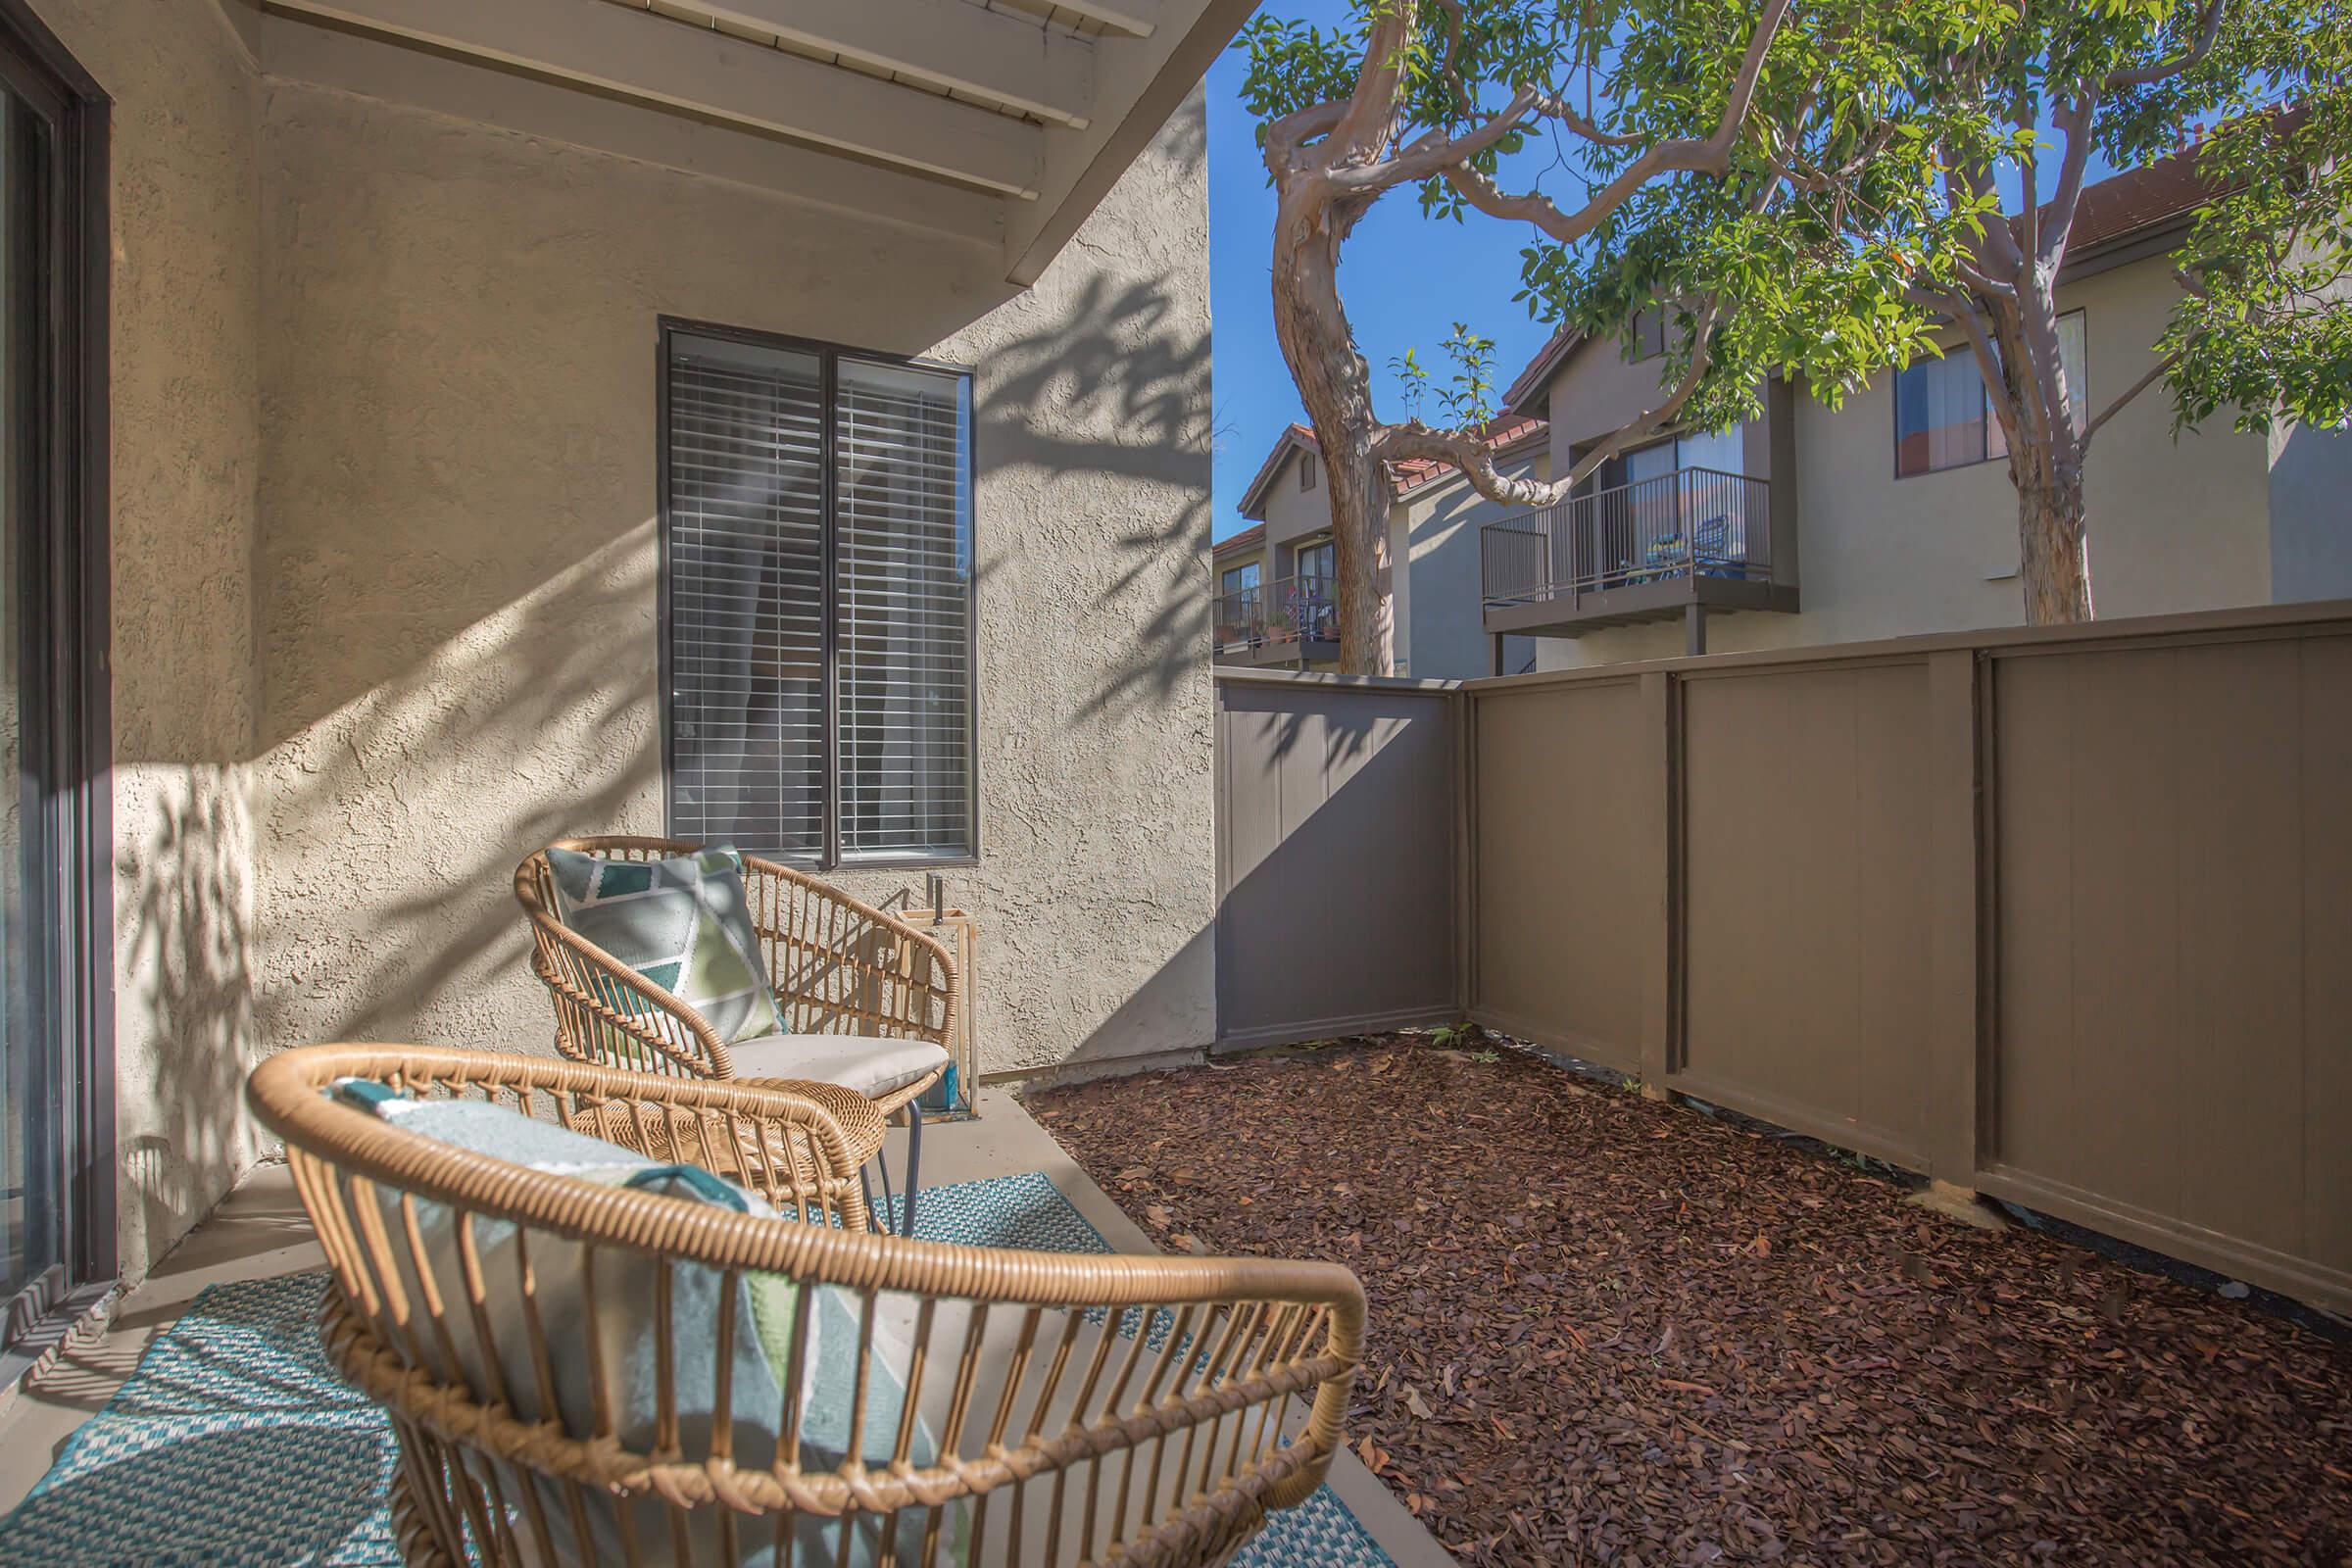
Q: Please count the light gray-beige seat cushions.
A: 2